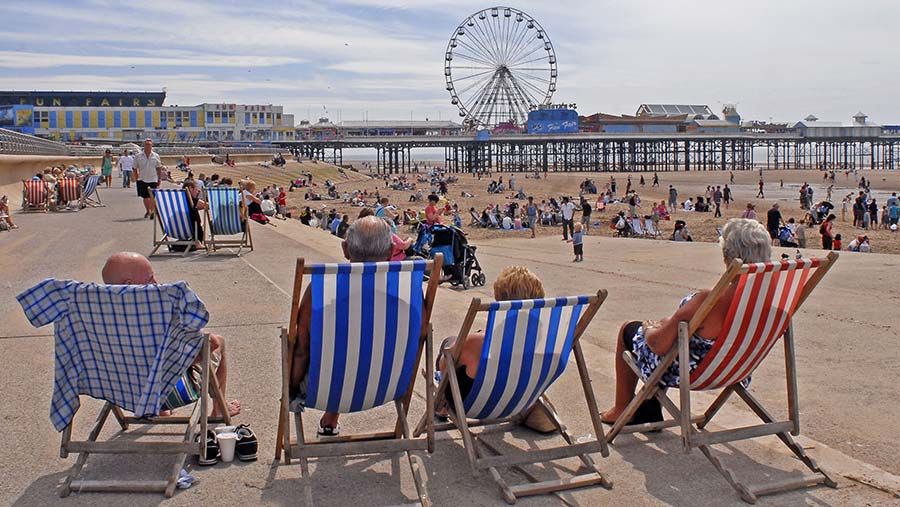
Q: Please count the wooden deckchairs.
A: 9